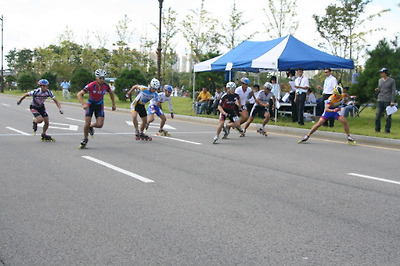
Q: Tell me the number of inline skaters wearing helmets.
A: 8